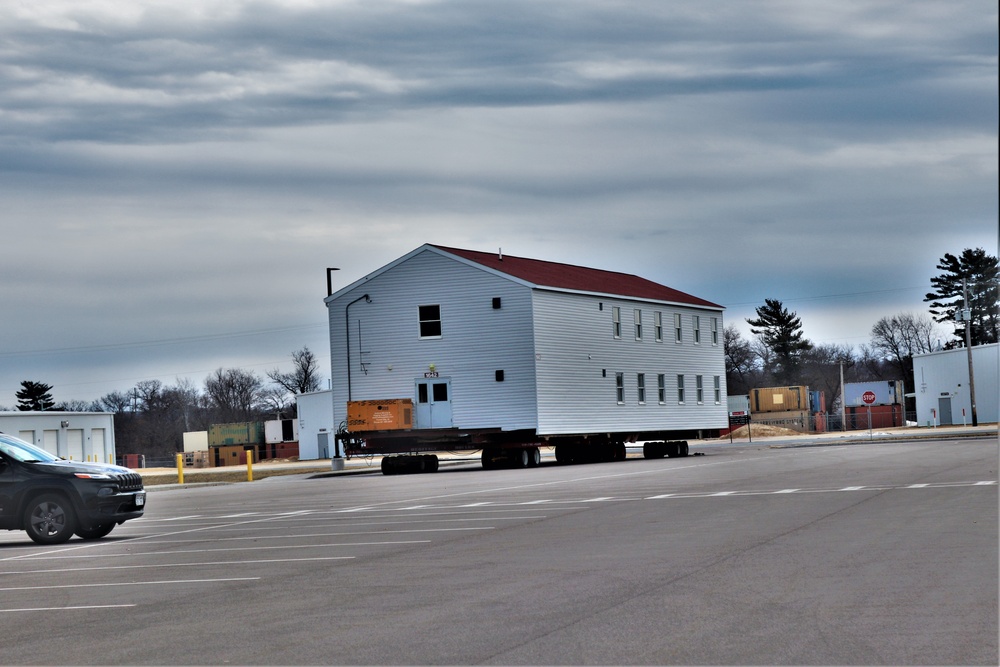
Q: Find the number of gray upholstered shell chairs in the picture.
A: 0